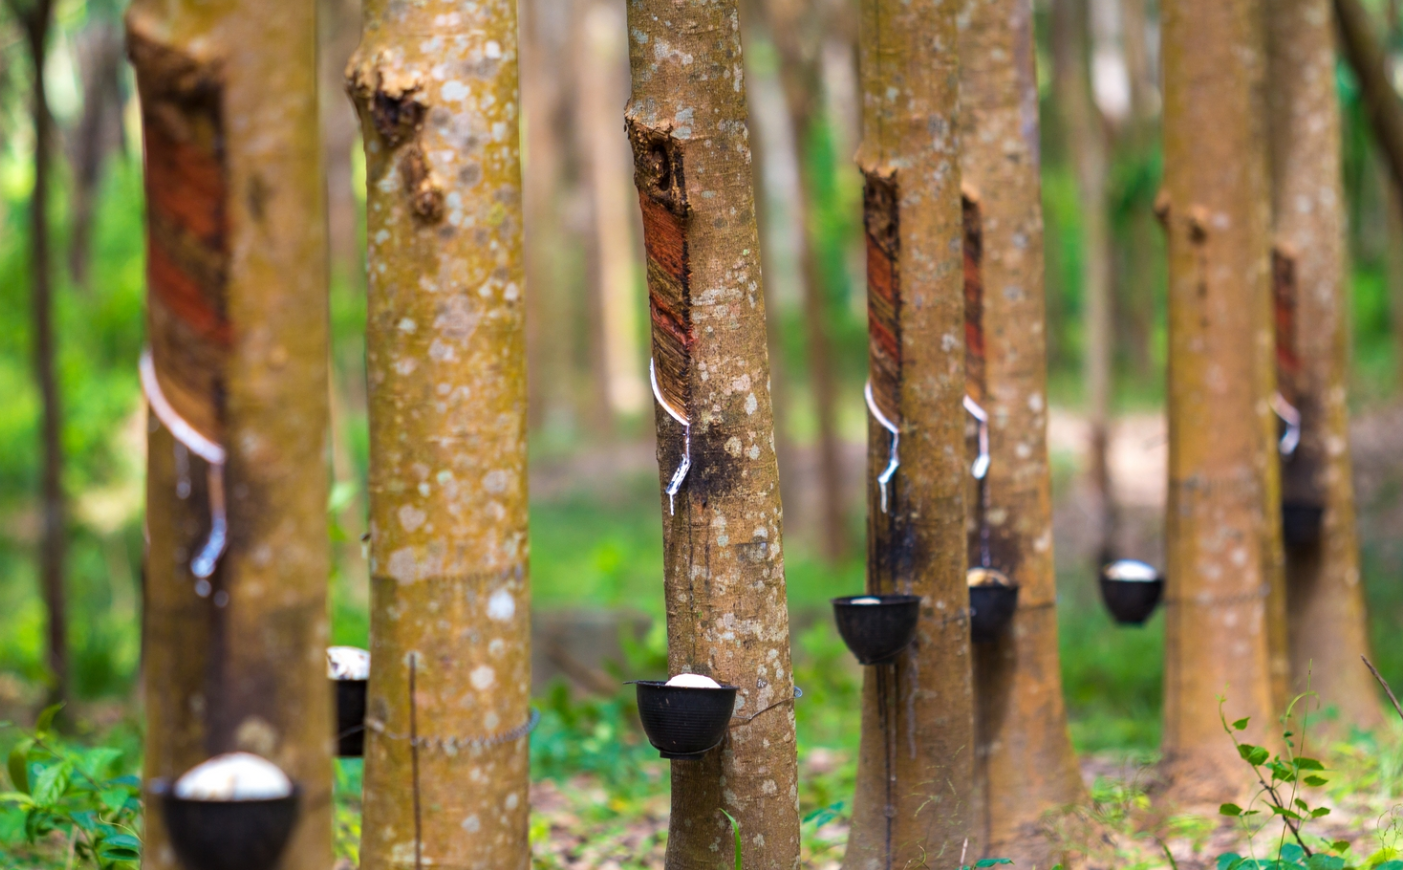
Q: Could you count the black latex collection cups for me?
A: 7